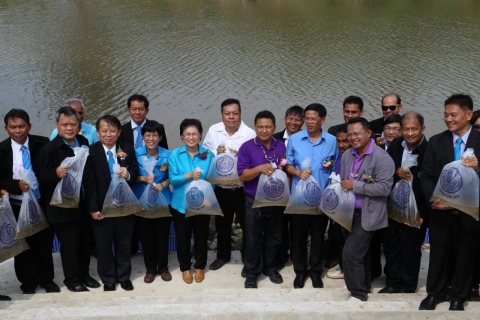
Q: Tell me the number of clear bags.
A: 12